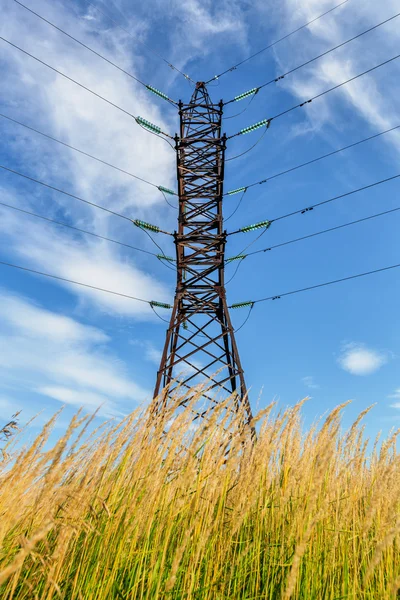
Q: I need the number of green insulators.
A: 12